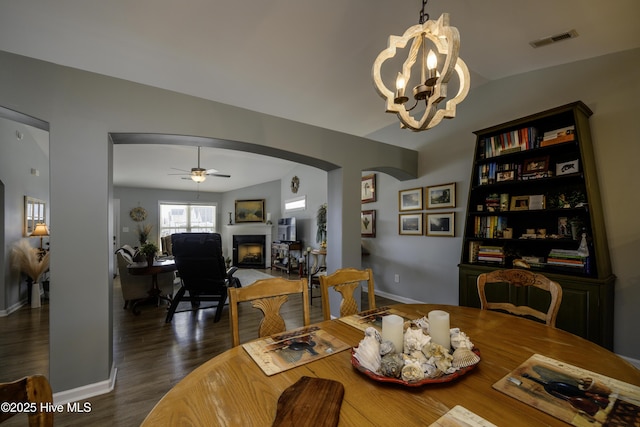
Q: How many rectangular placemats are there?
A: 4